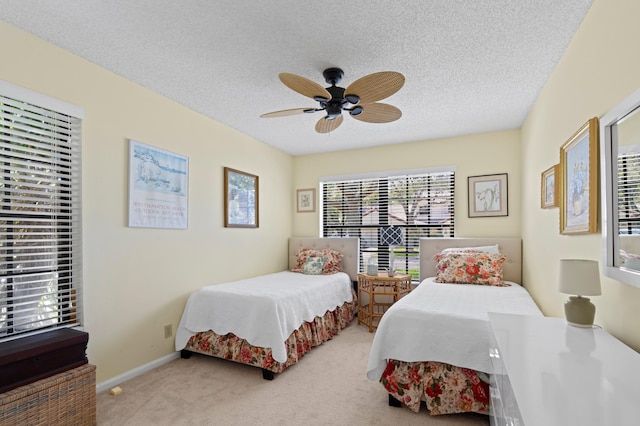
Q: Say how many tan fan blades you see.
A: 5